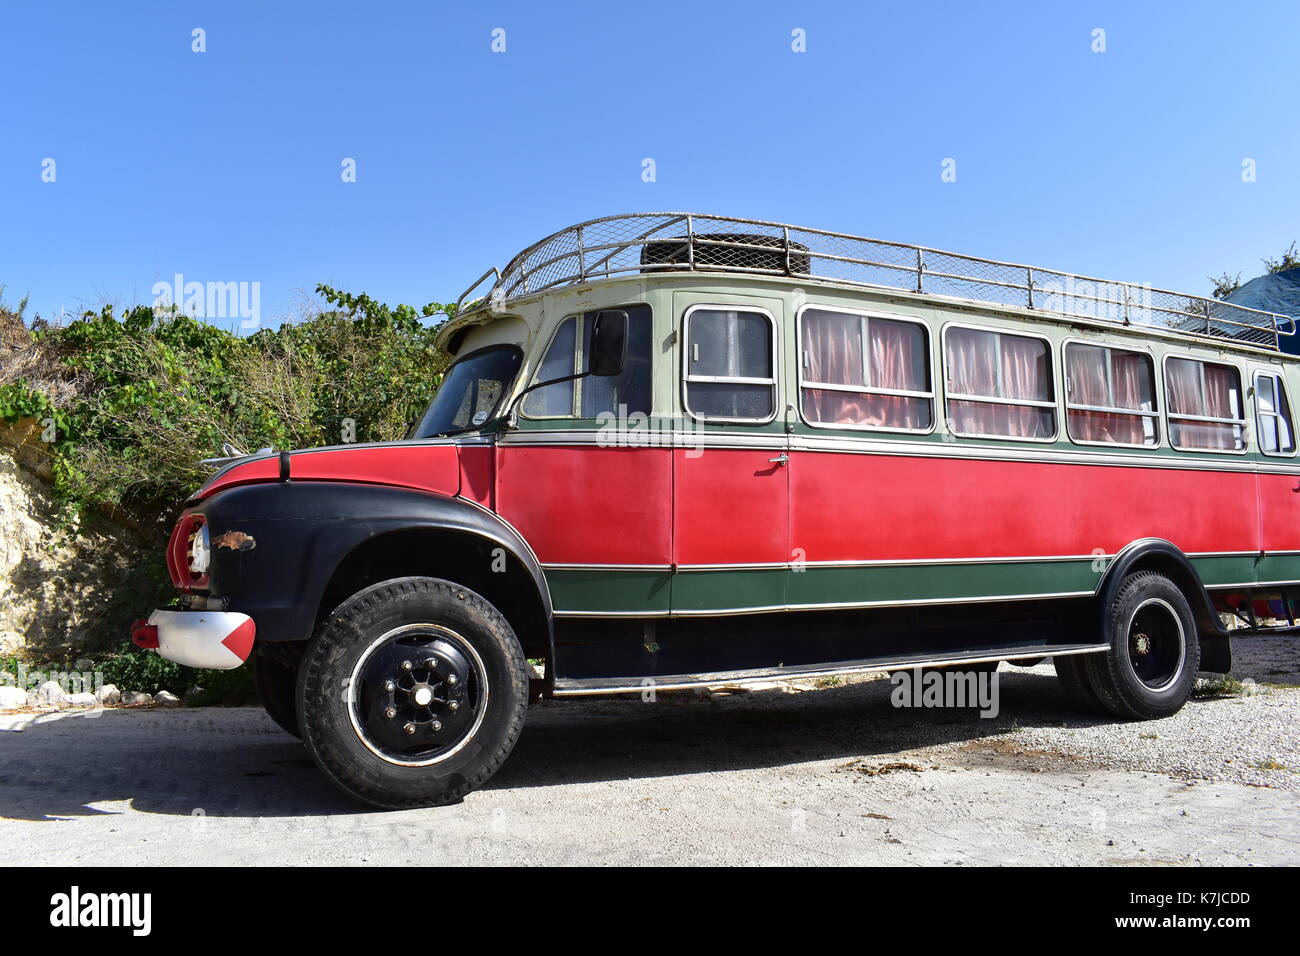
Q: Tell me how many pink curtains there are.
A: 4